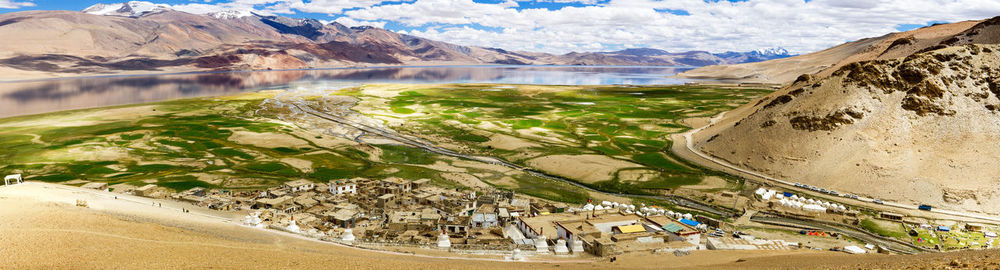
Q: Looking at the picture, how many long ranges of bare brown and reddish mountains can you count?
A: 1